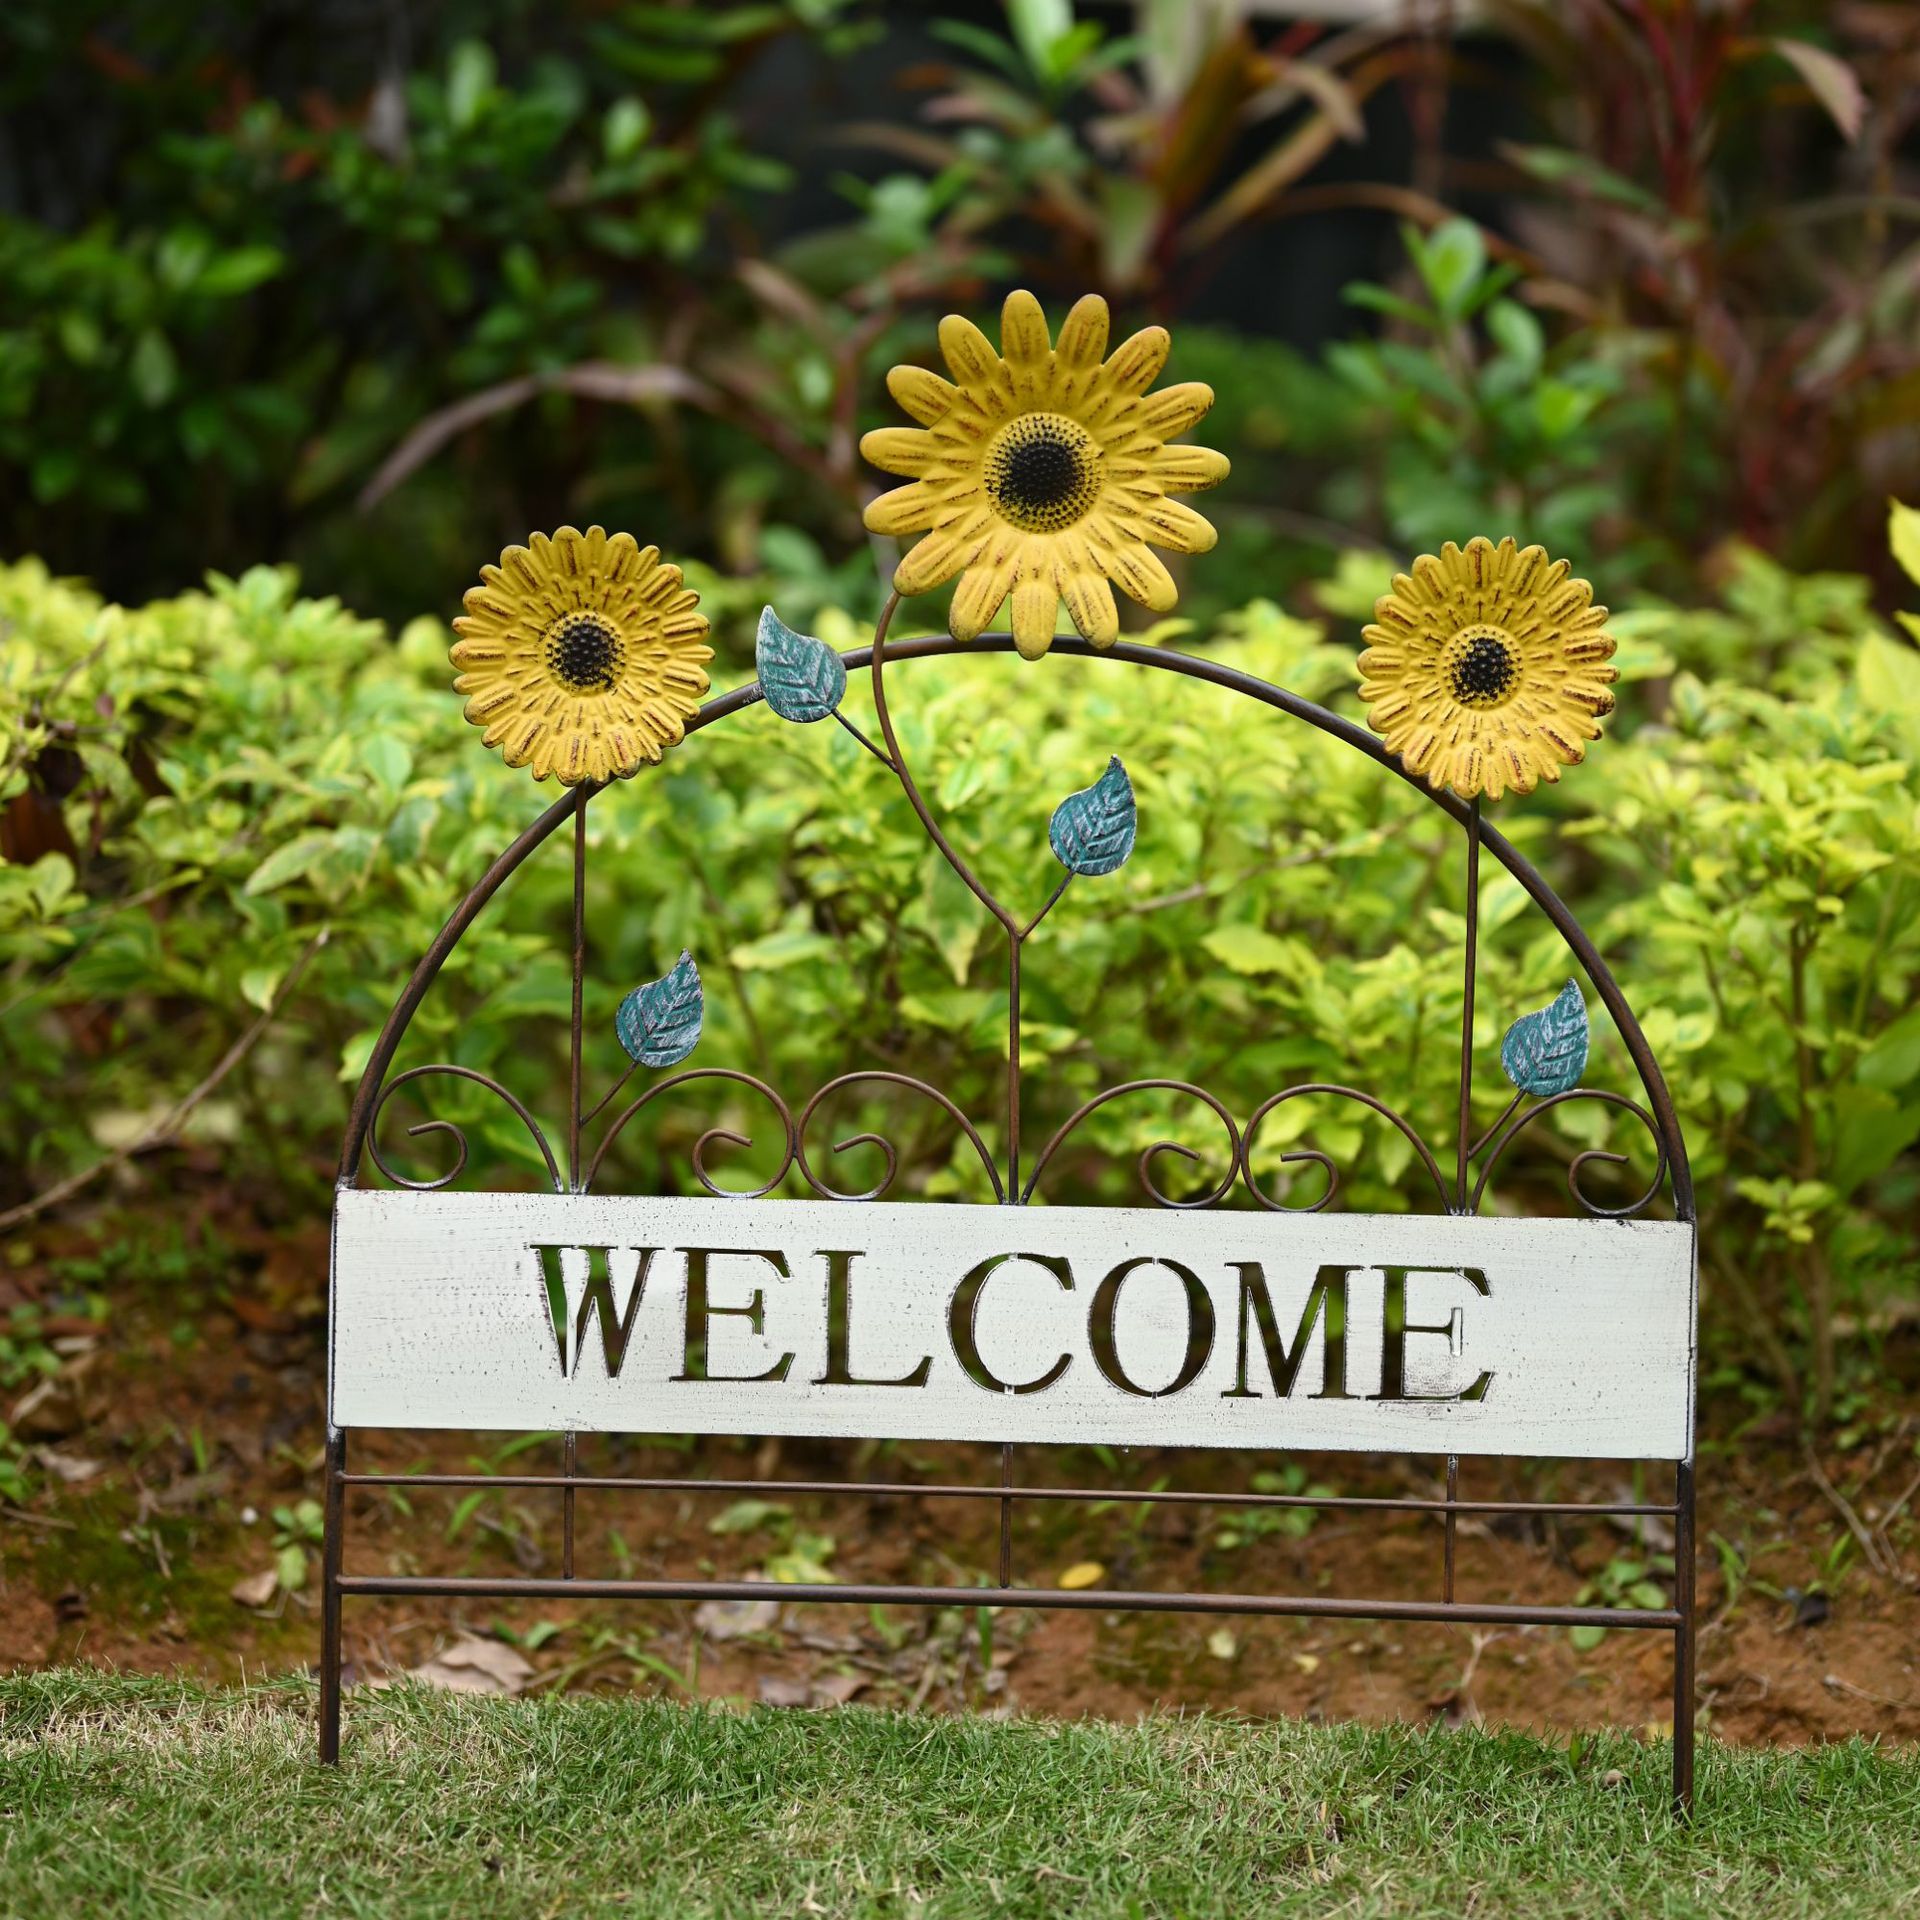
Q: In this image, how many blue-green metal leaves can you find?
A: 4